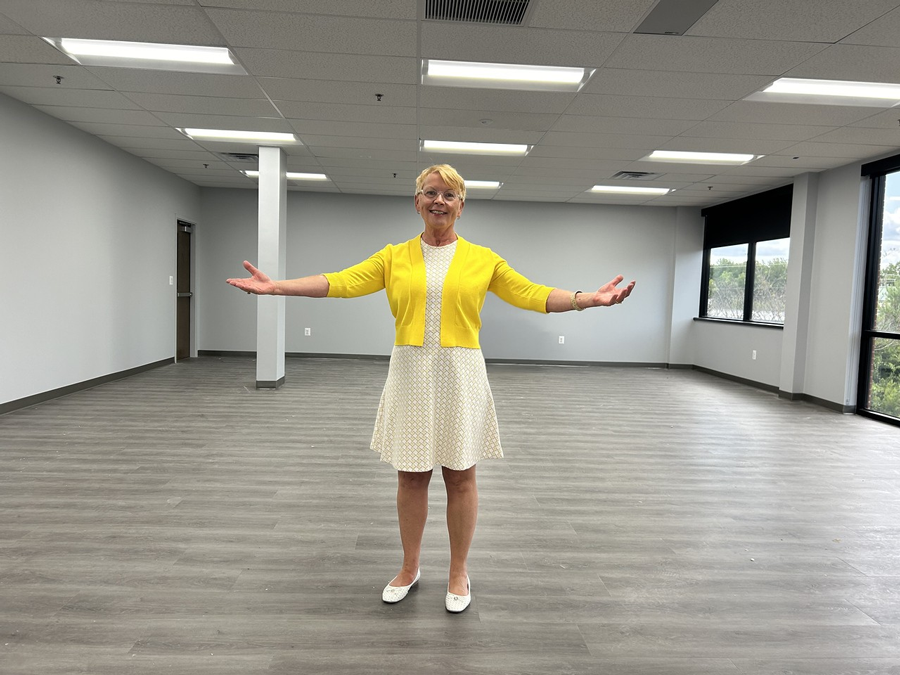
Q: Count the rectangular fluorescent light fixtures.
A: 9